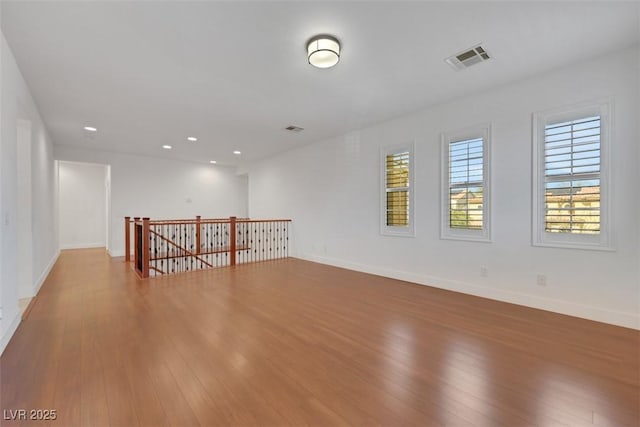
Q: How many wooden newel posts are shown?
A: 5